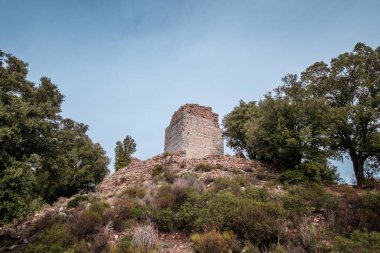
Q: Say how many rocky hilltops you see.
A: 1